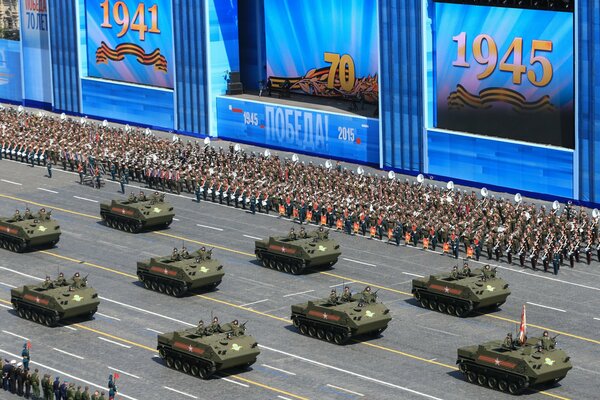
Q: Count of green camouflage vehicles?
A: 9